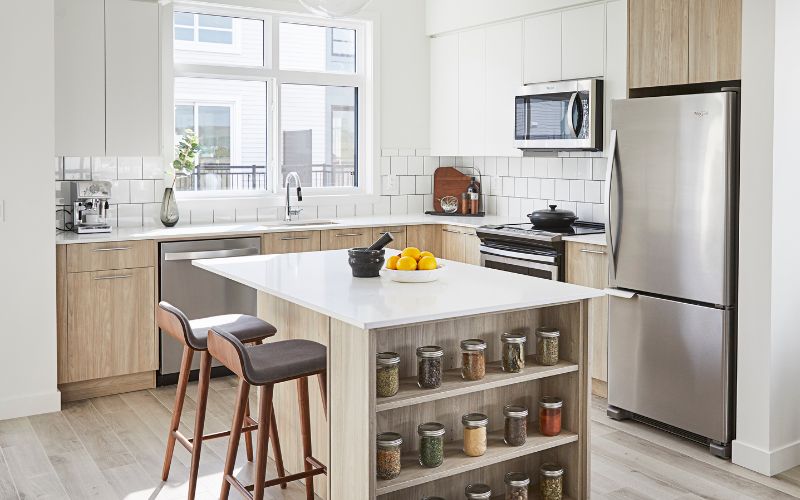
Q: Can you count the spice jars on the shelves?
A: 14